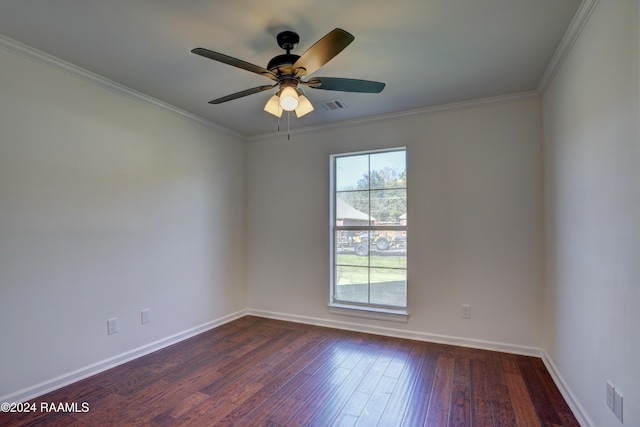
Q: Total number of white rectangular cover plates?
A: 5